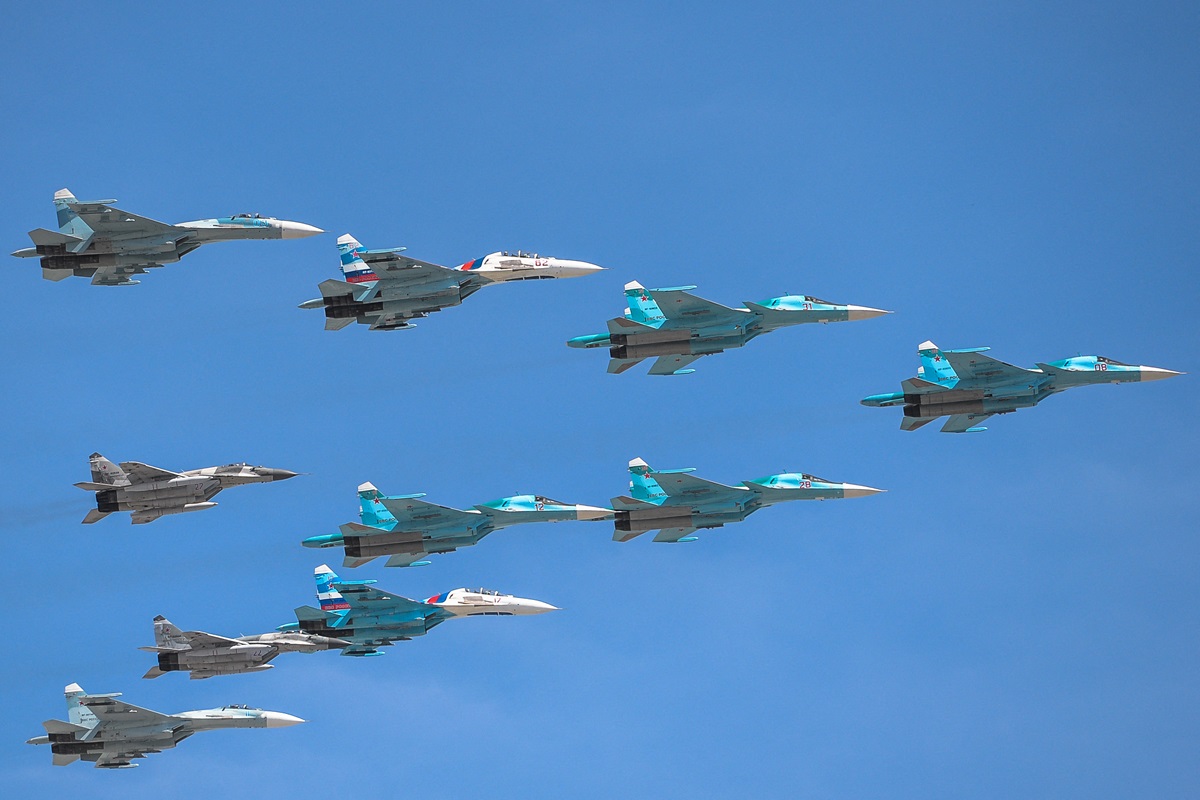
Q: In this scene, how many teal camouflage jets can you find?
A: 4